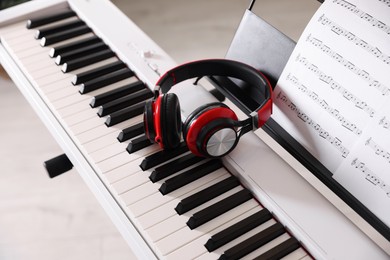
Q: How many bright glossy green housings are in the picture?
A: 0